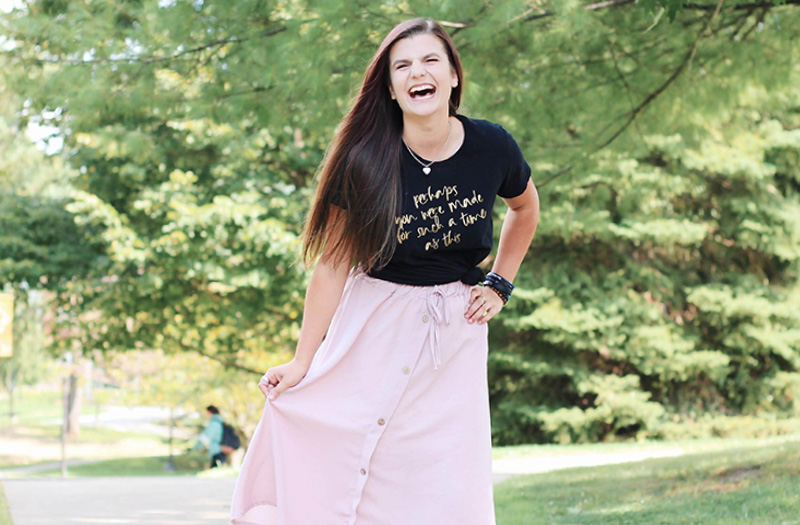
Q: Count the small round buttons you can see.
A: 4